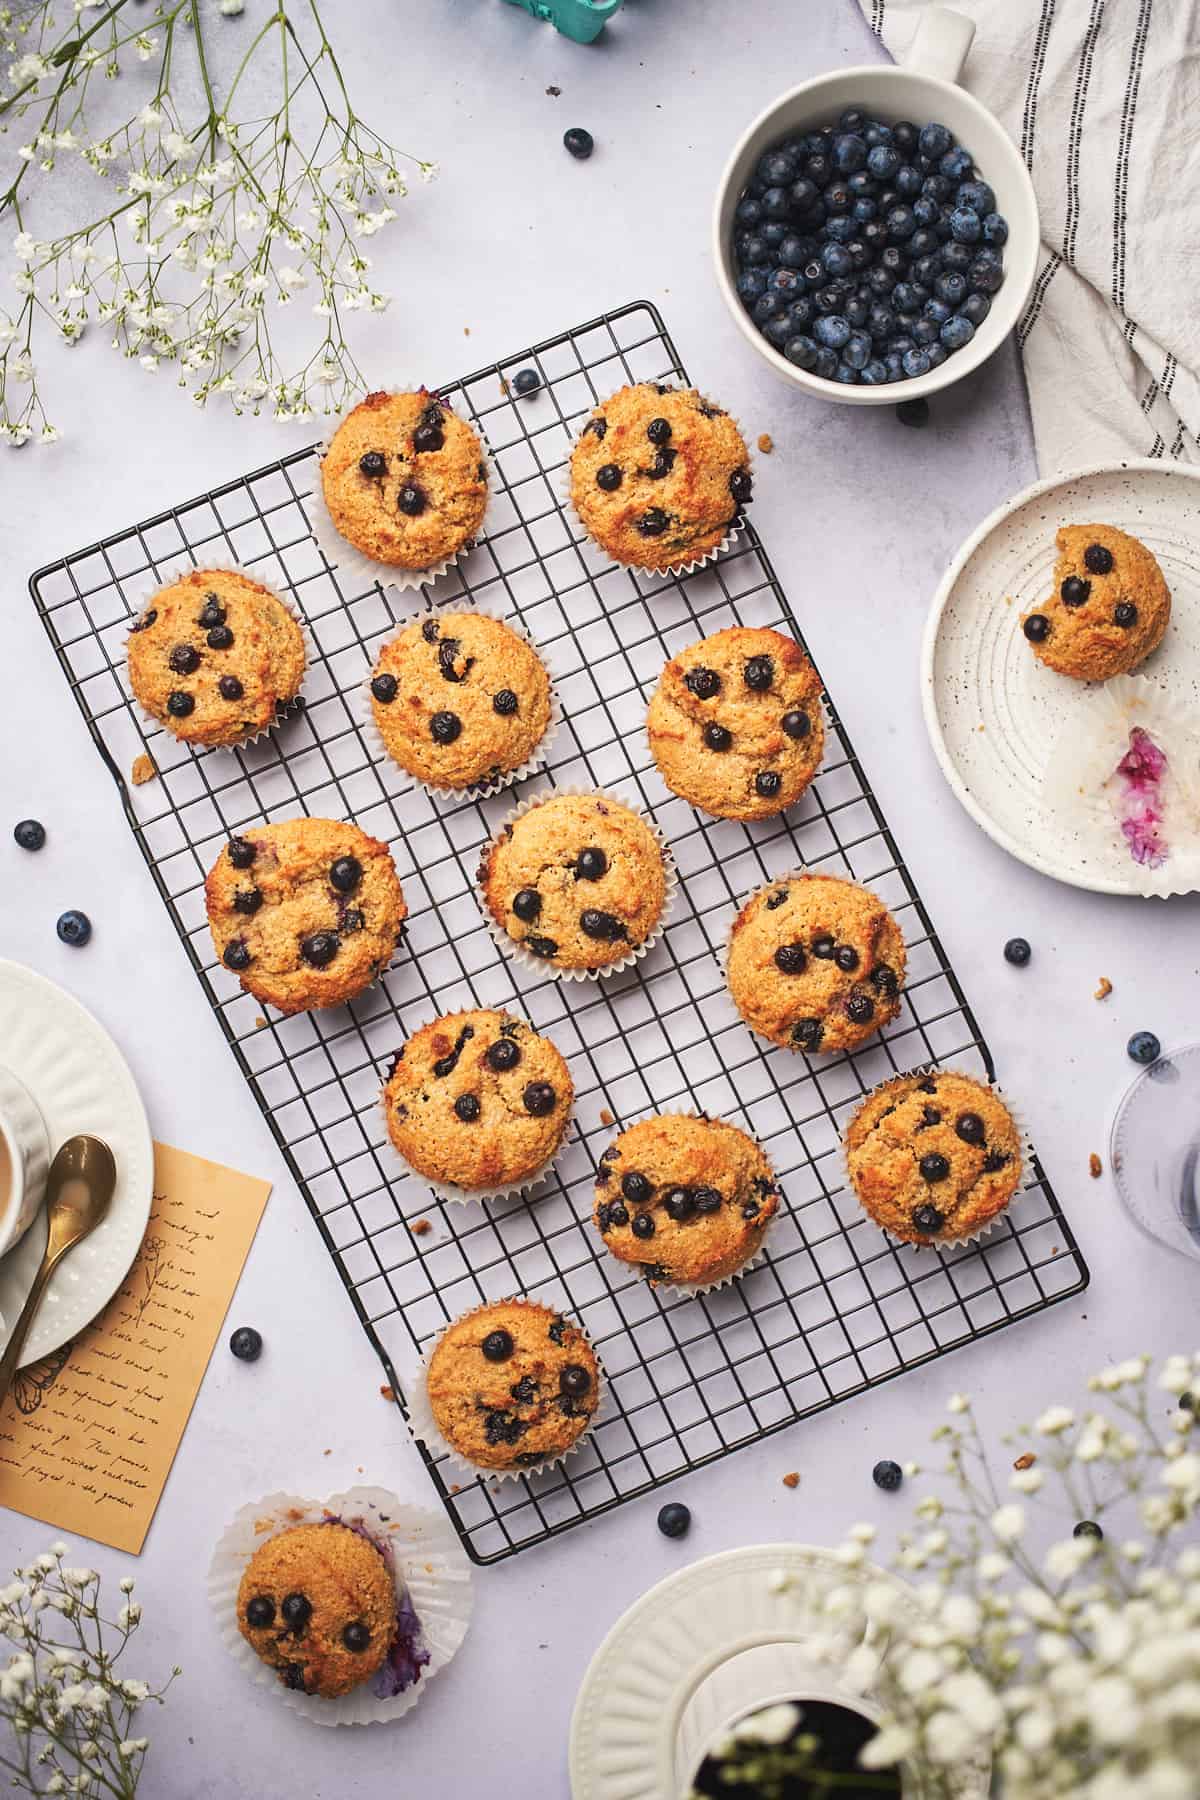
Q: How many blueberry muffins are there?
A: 14